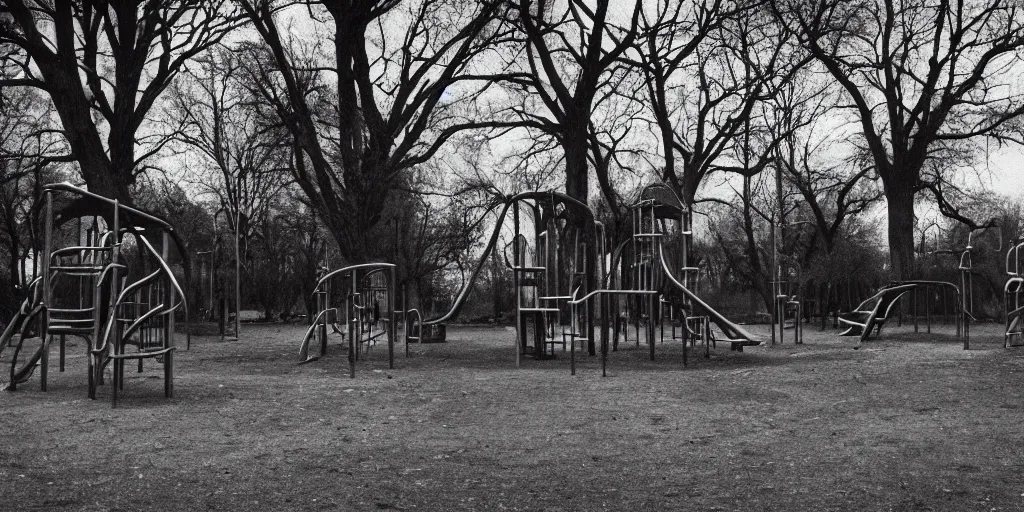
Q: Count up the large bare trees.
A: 5